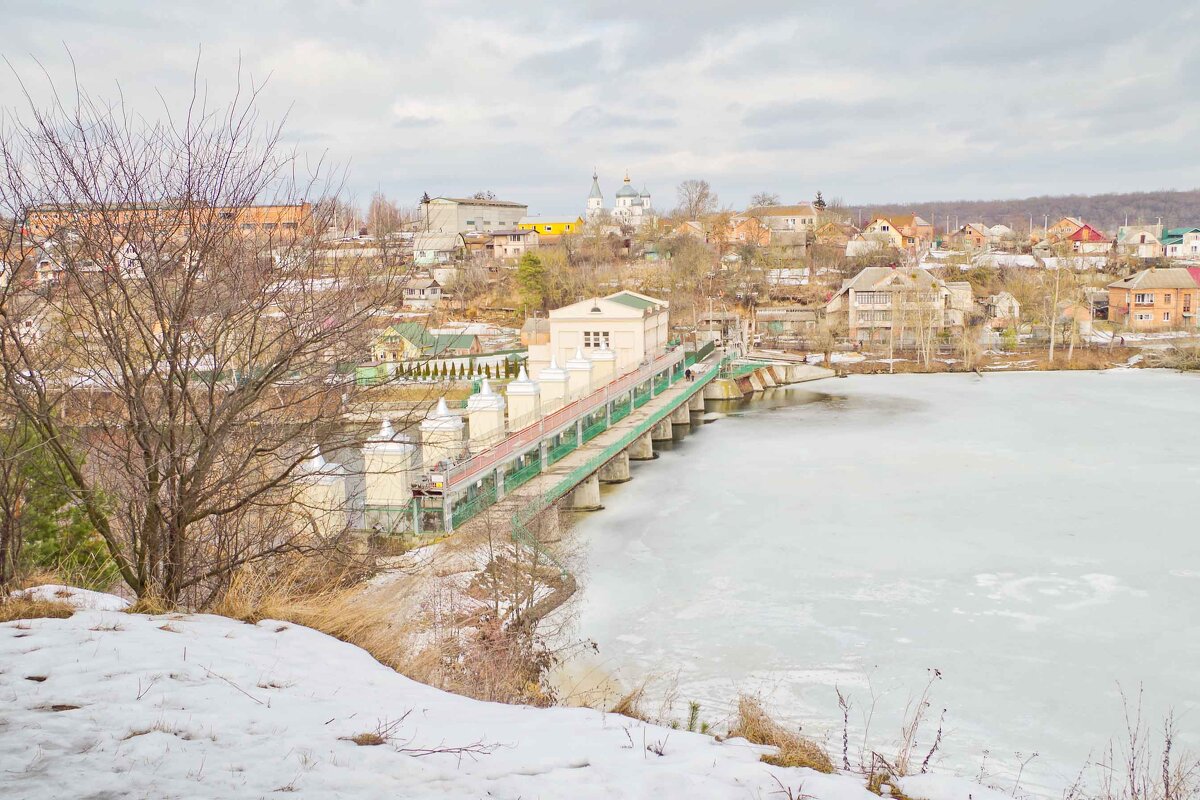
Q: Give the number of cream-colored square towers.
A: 8